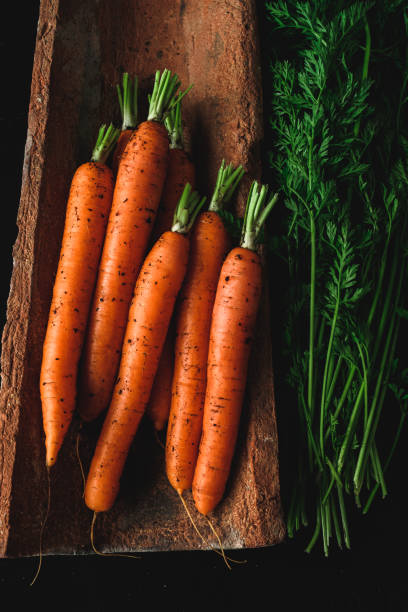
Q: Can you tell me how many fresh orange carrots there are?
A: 7